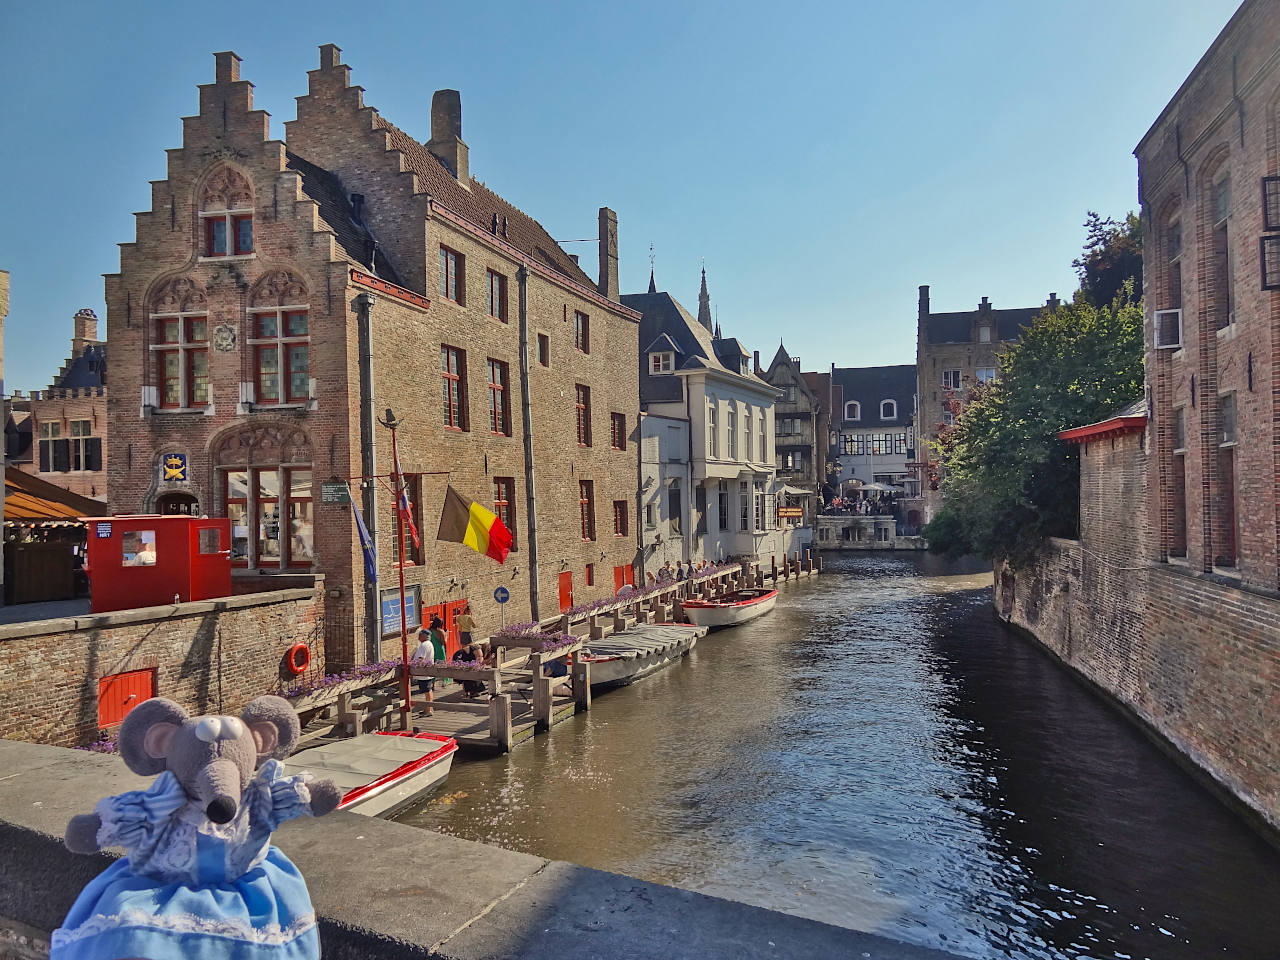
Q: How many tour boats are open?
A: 1